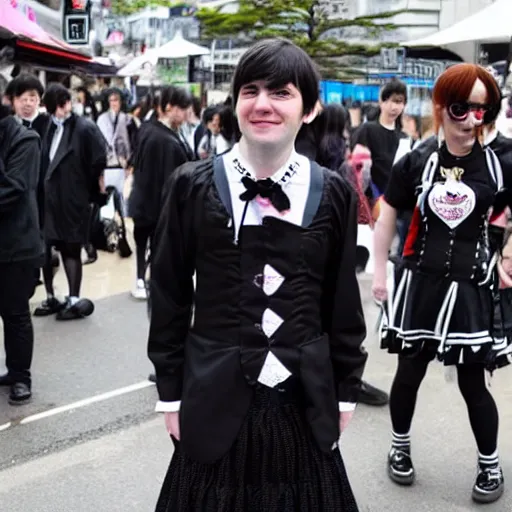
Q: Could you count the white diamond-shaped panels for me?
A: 3